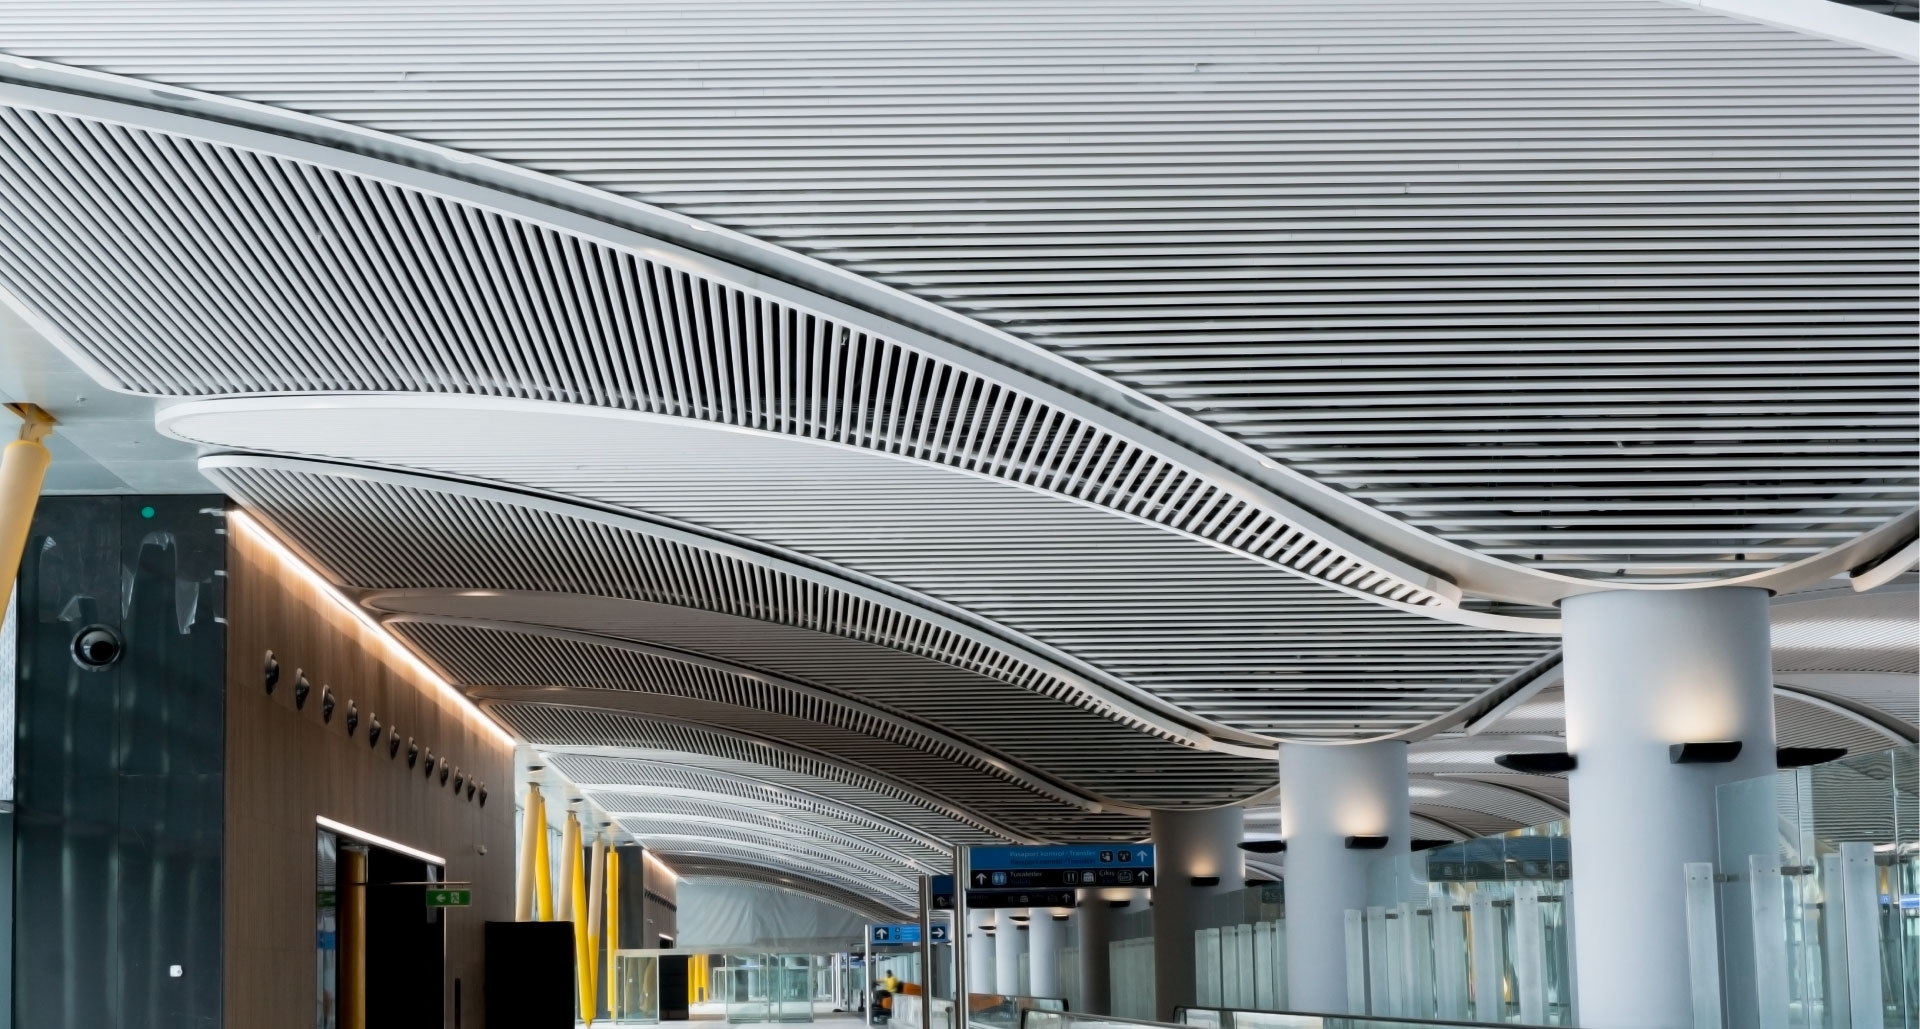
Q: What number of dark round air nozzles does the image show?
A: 13